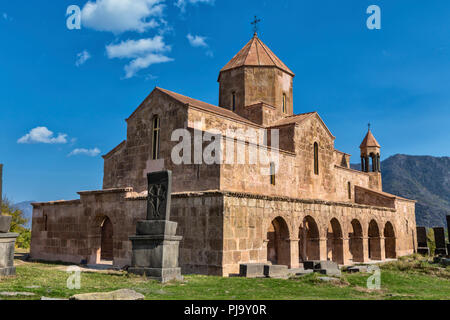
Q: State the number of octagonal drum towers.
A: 1